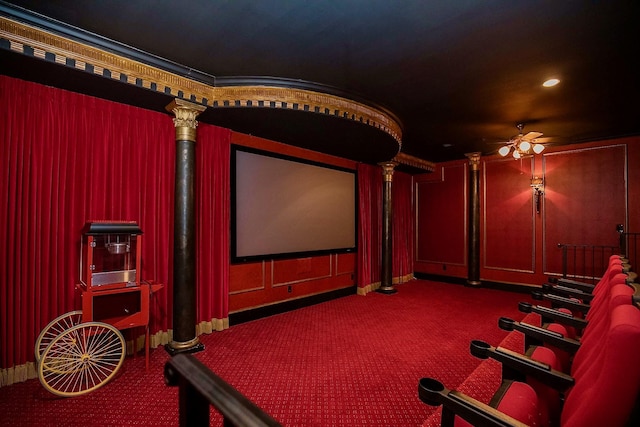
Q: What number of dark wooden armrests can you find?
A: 7